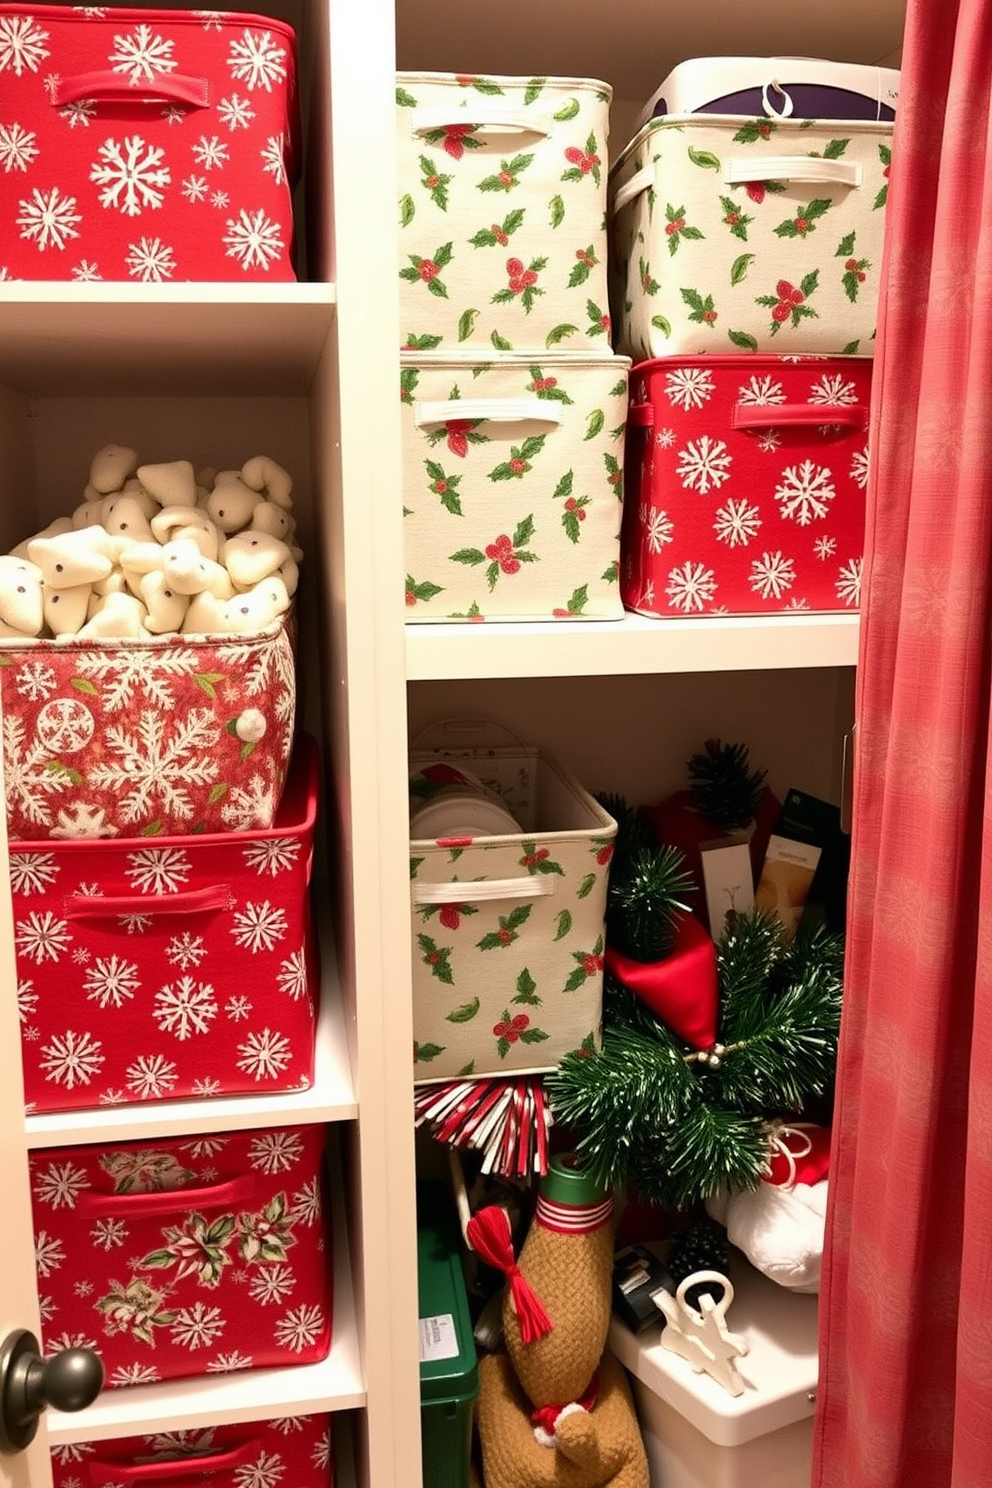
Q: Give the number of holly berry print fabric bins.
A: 4